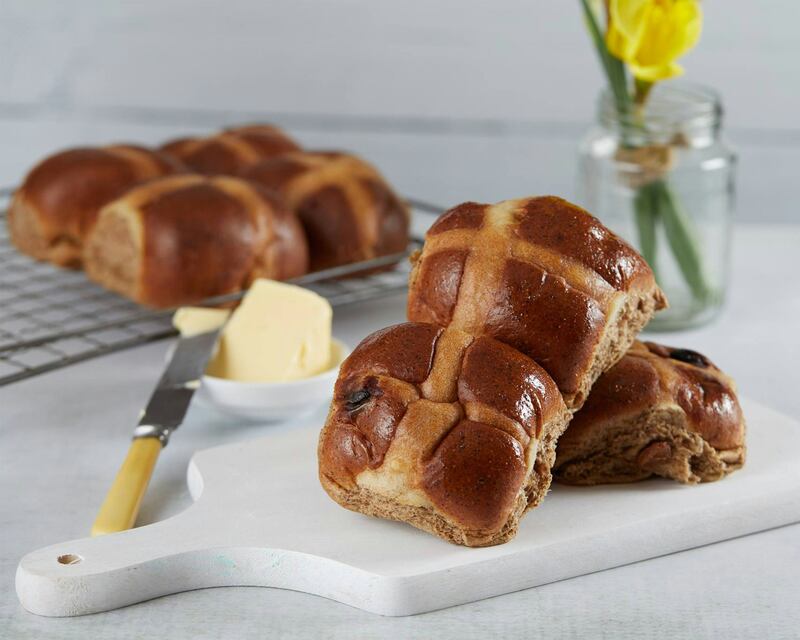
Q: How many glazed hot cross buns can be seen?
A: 7